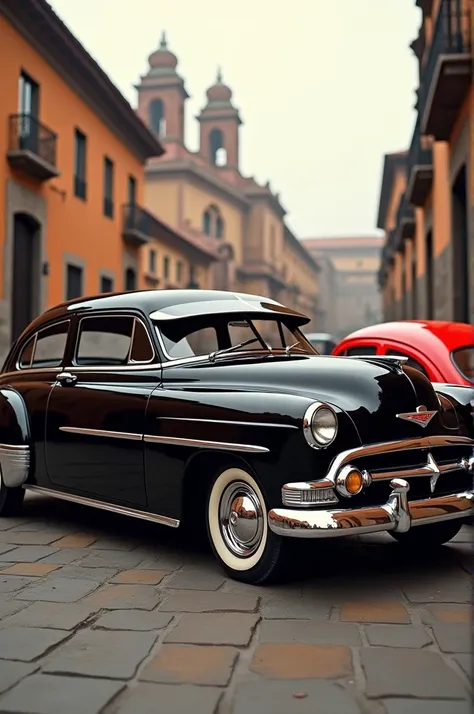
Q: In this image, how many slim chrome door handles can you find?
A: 1